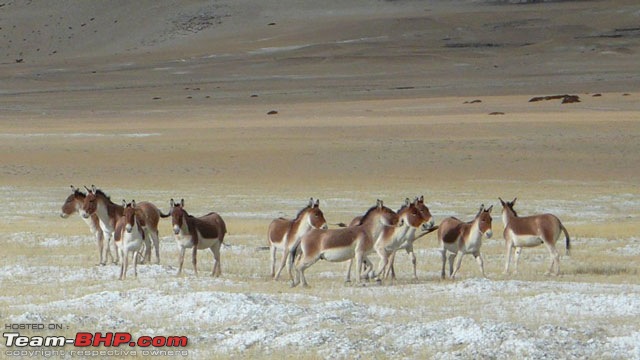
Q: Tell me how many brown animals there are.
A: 10